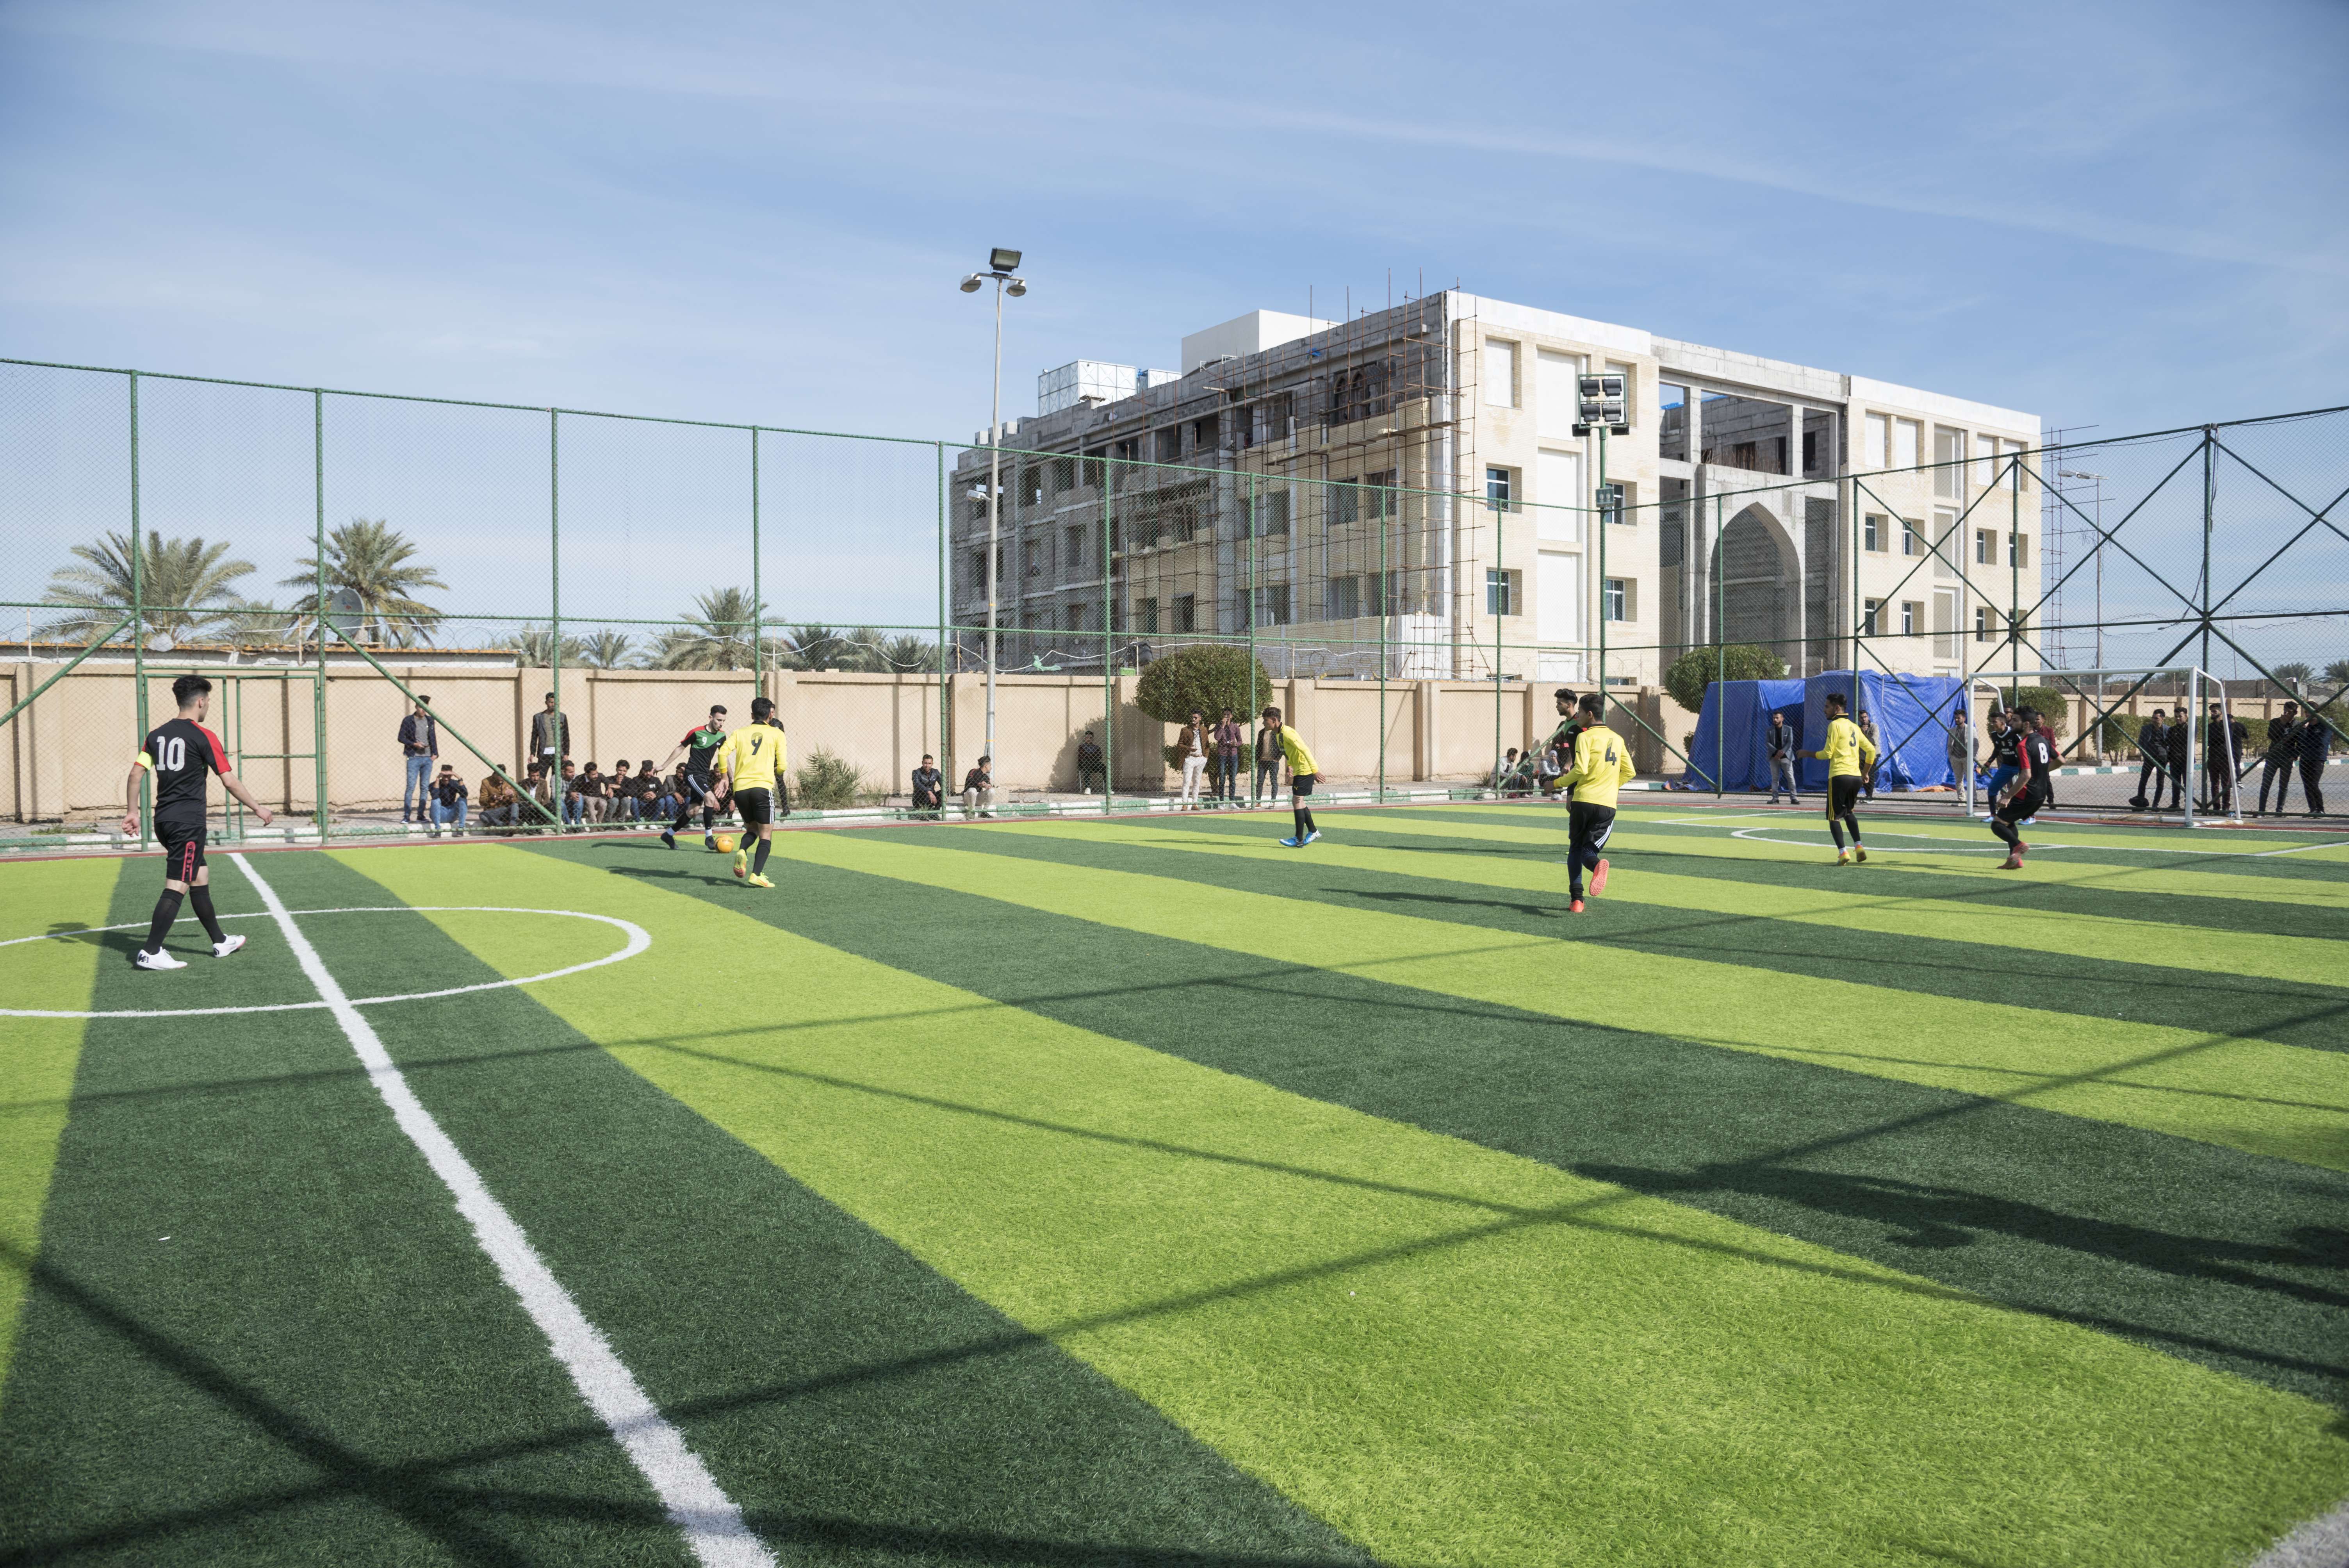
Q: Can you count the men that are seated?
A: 13